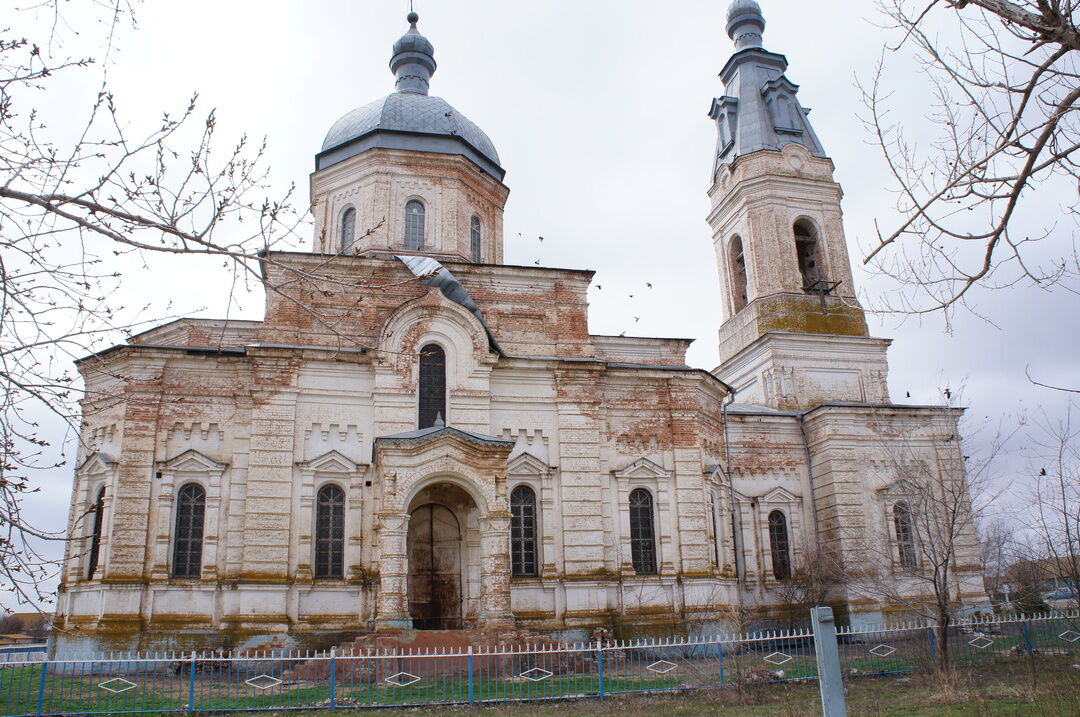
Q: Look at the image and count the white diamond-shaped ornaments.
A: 9